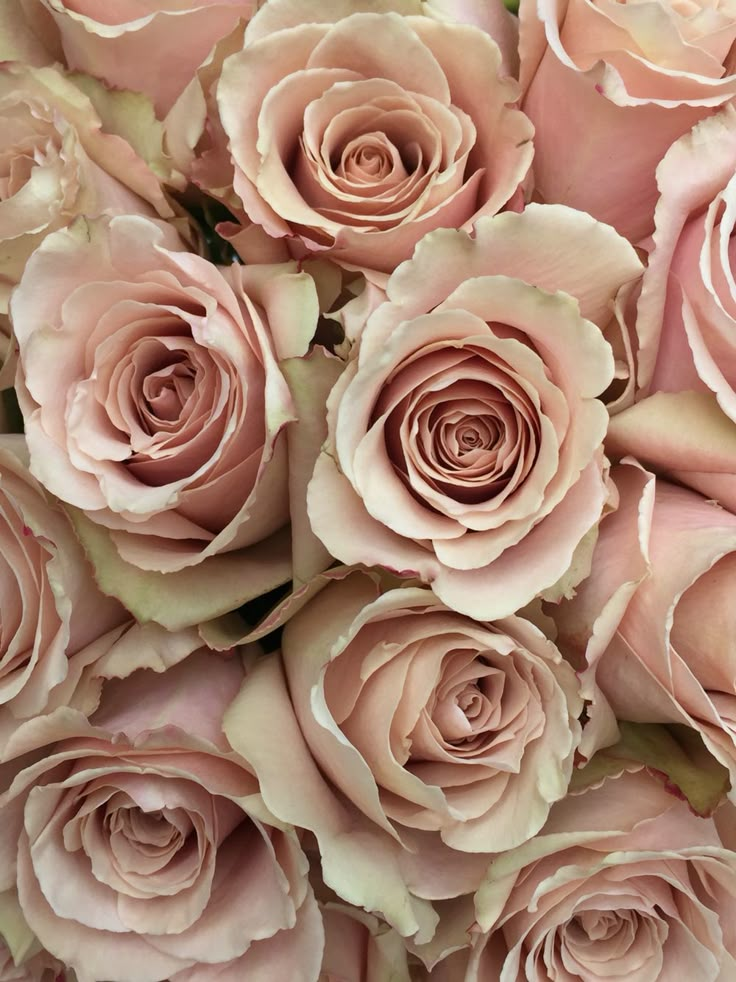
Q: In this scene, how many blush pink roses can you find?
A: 12